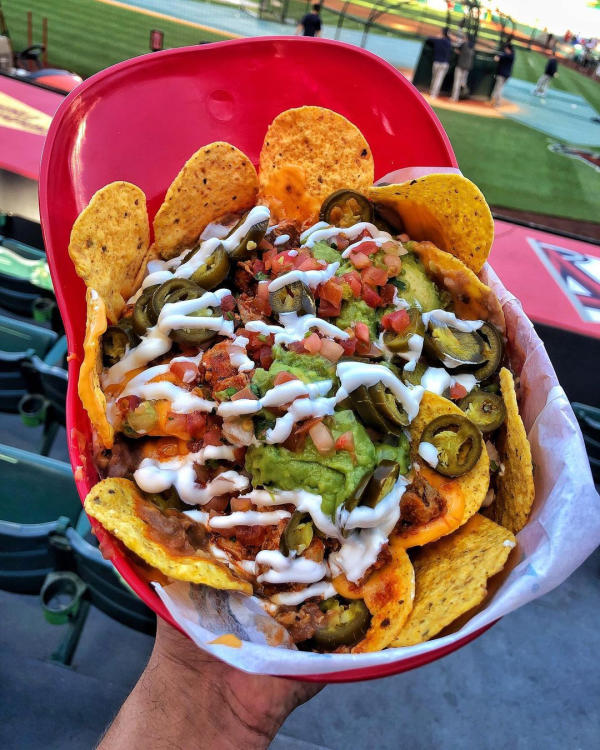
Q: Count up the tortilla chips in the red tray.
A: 11